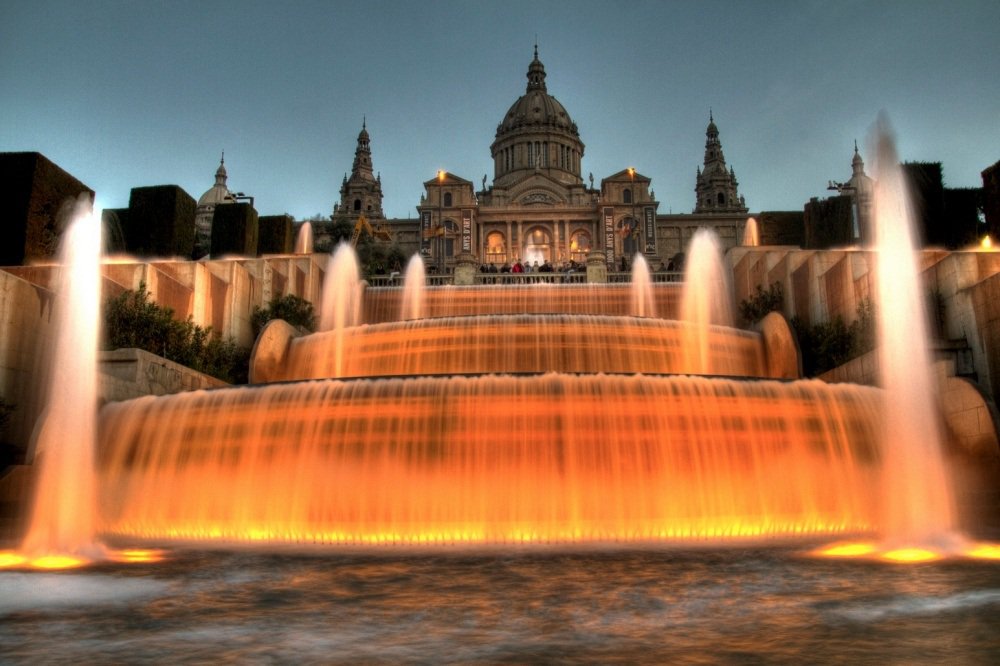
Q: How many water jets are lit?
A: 8